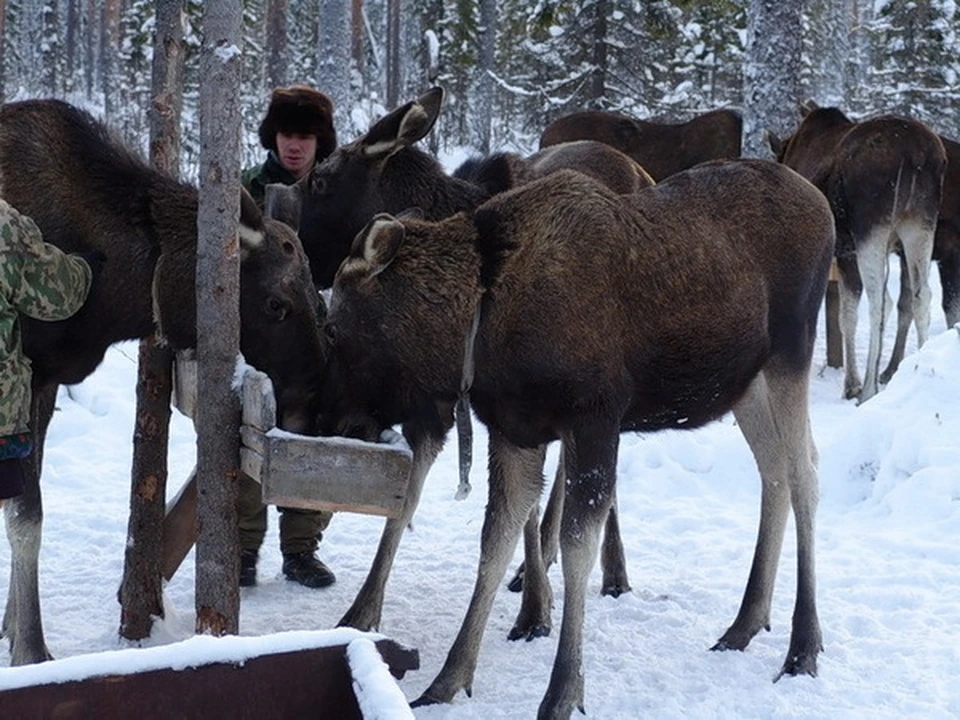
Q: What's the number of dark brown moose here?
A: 6